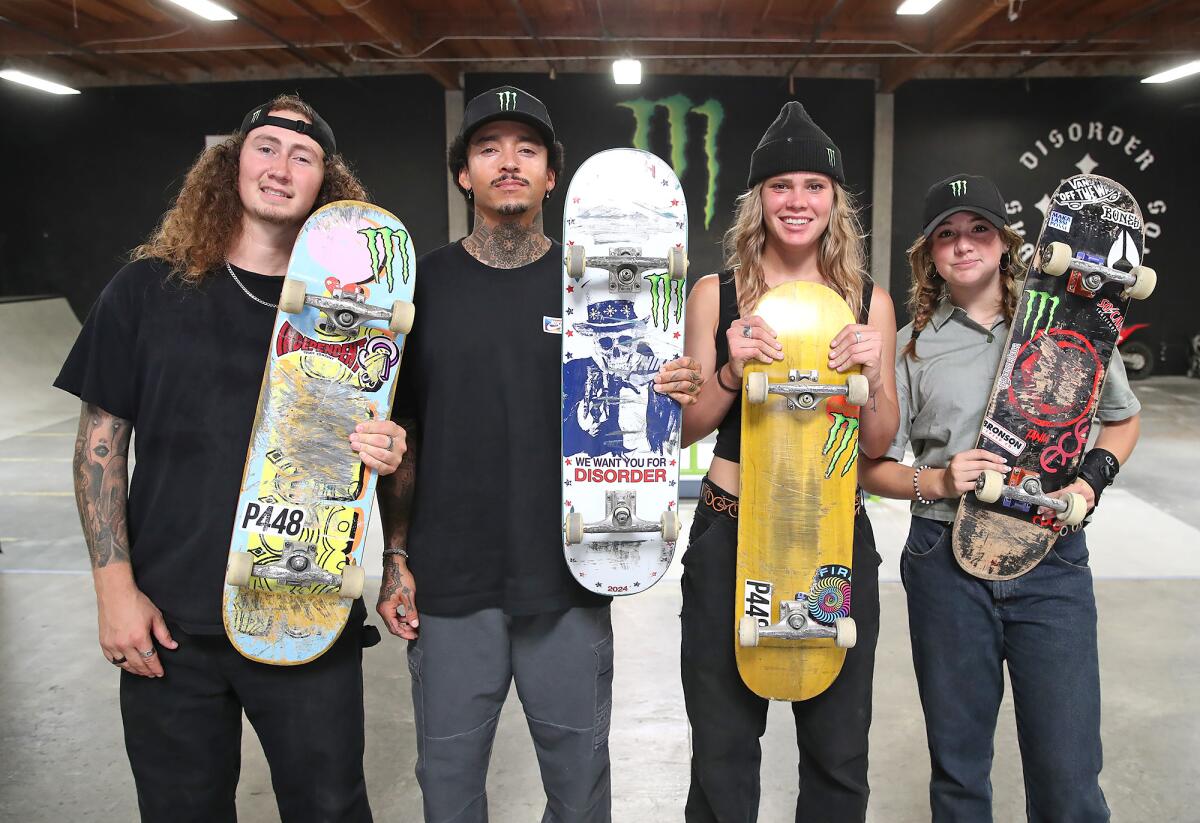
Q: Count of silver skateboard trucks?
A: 8